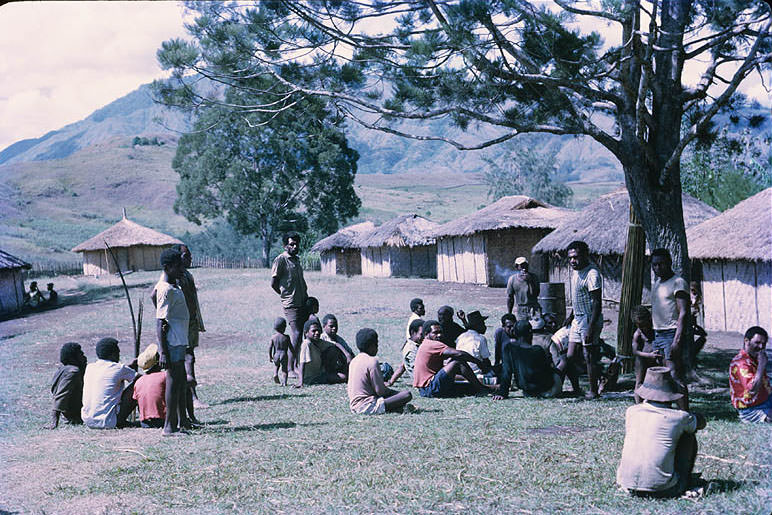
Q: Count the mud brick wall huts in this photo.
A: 7